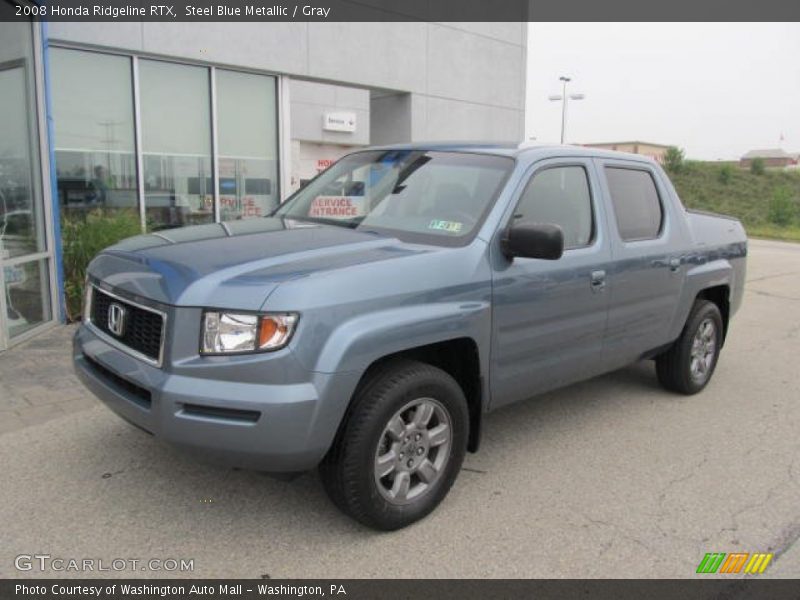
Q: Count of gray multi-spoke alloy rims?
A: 2